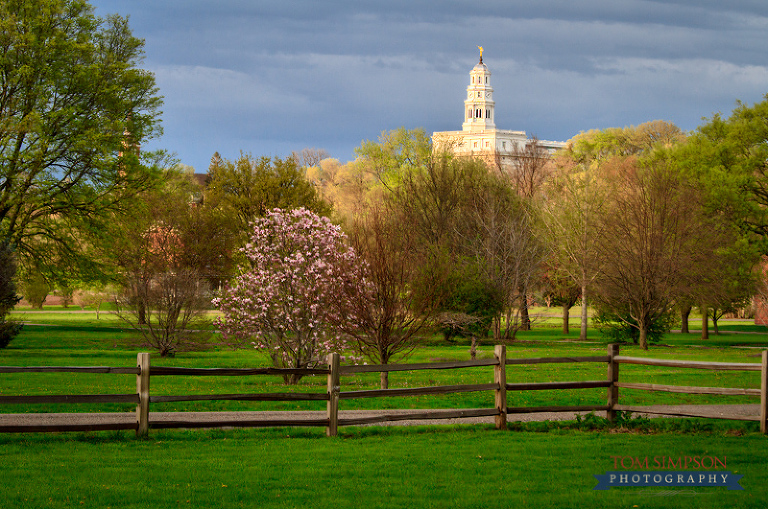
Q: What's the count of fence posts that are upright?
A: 5